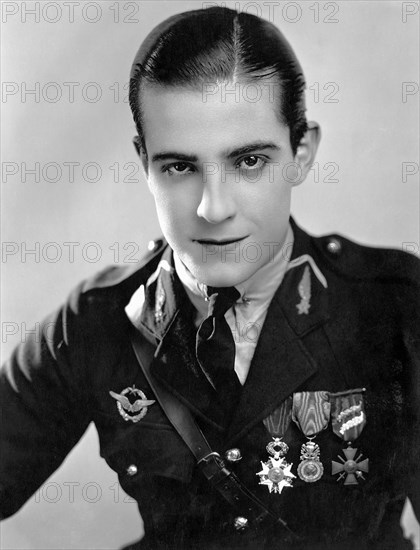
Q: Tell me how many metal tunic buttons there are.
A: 5